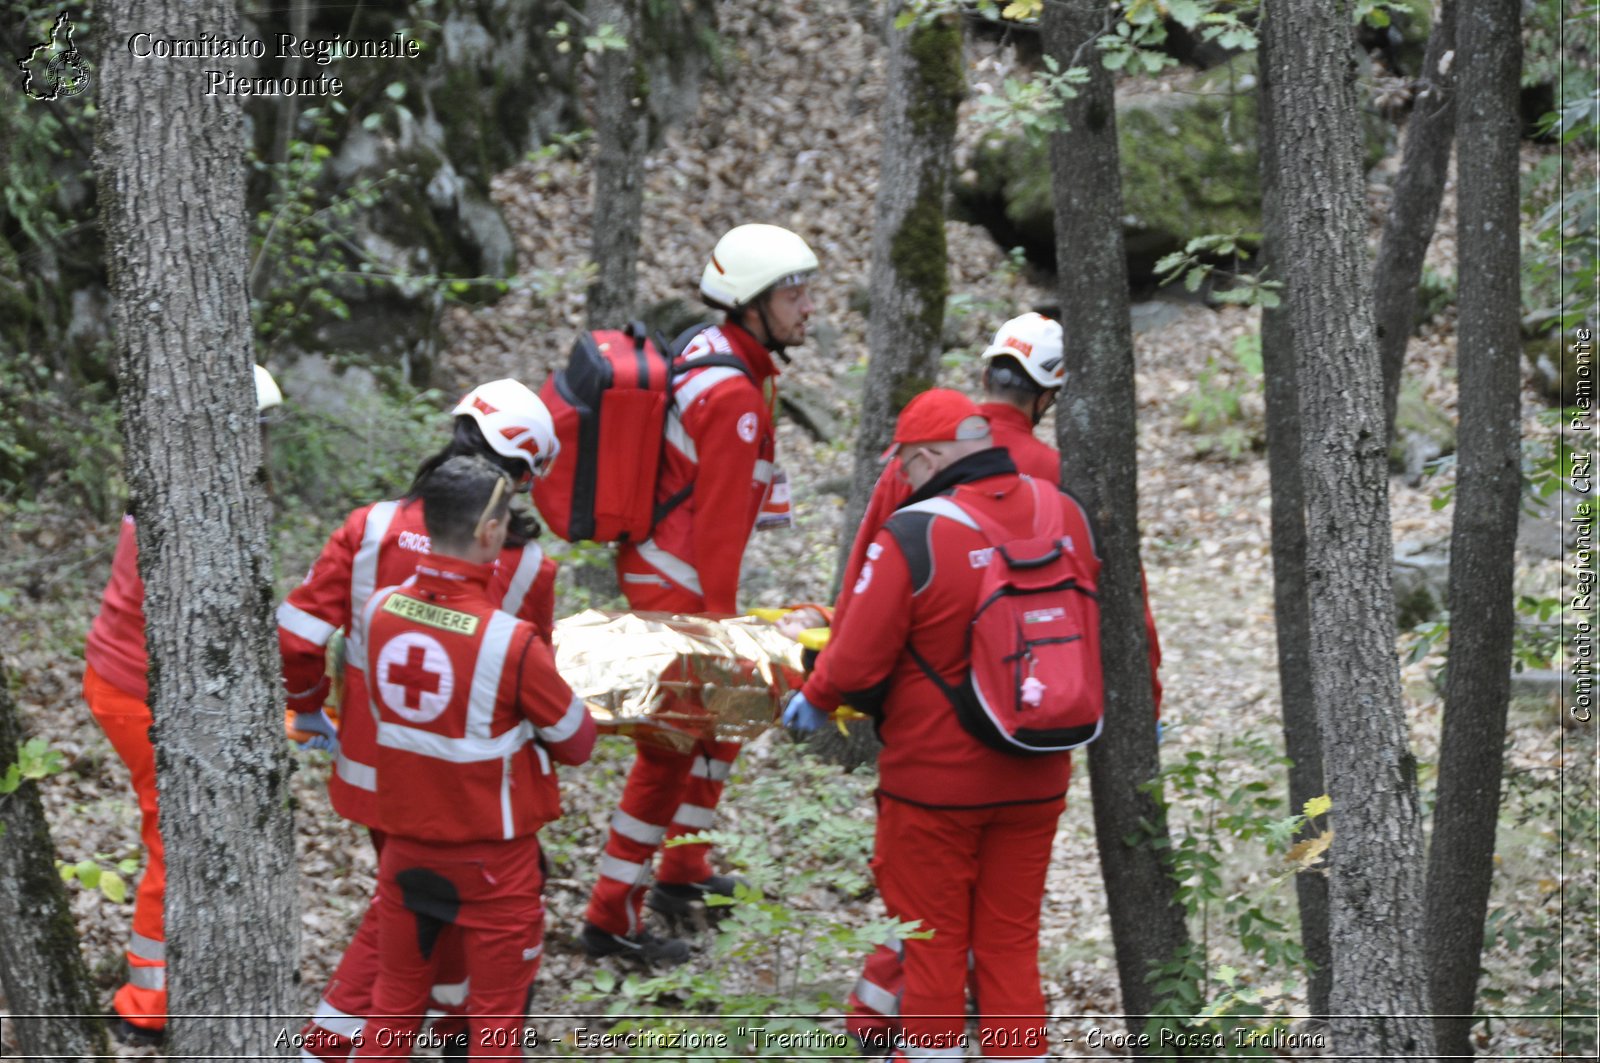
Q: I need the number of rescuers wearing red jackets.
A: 6